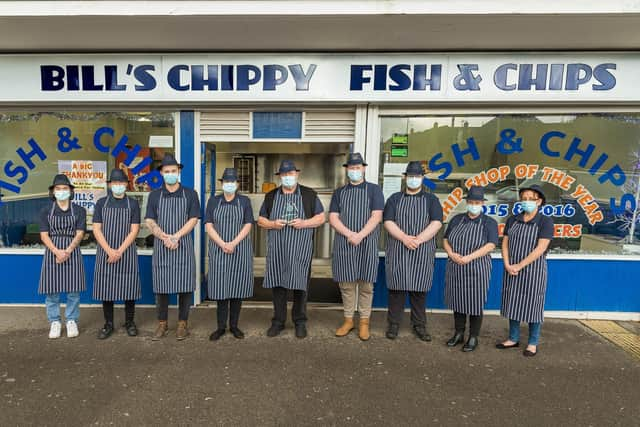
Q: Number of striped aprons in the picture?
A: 9